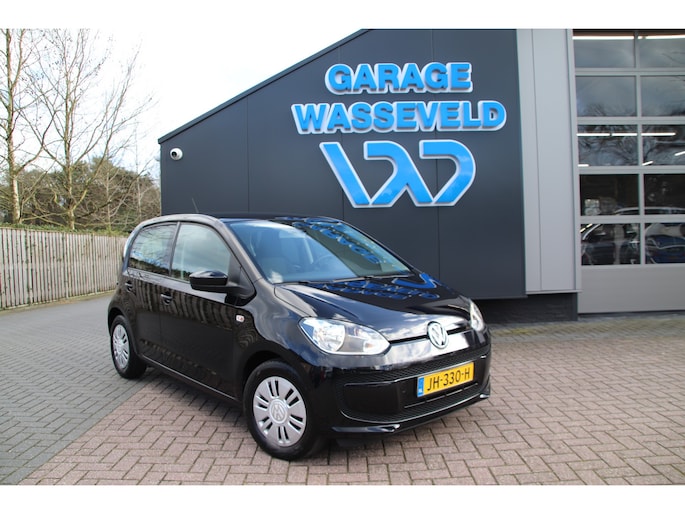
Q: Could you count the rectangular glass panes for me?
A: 10